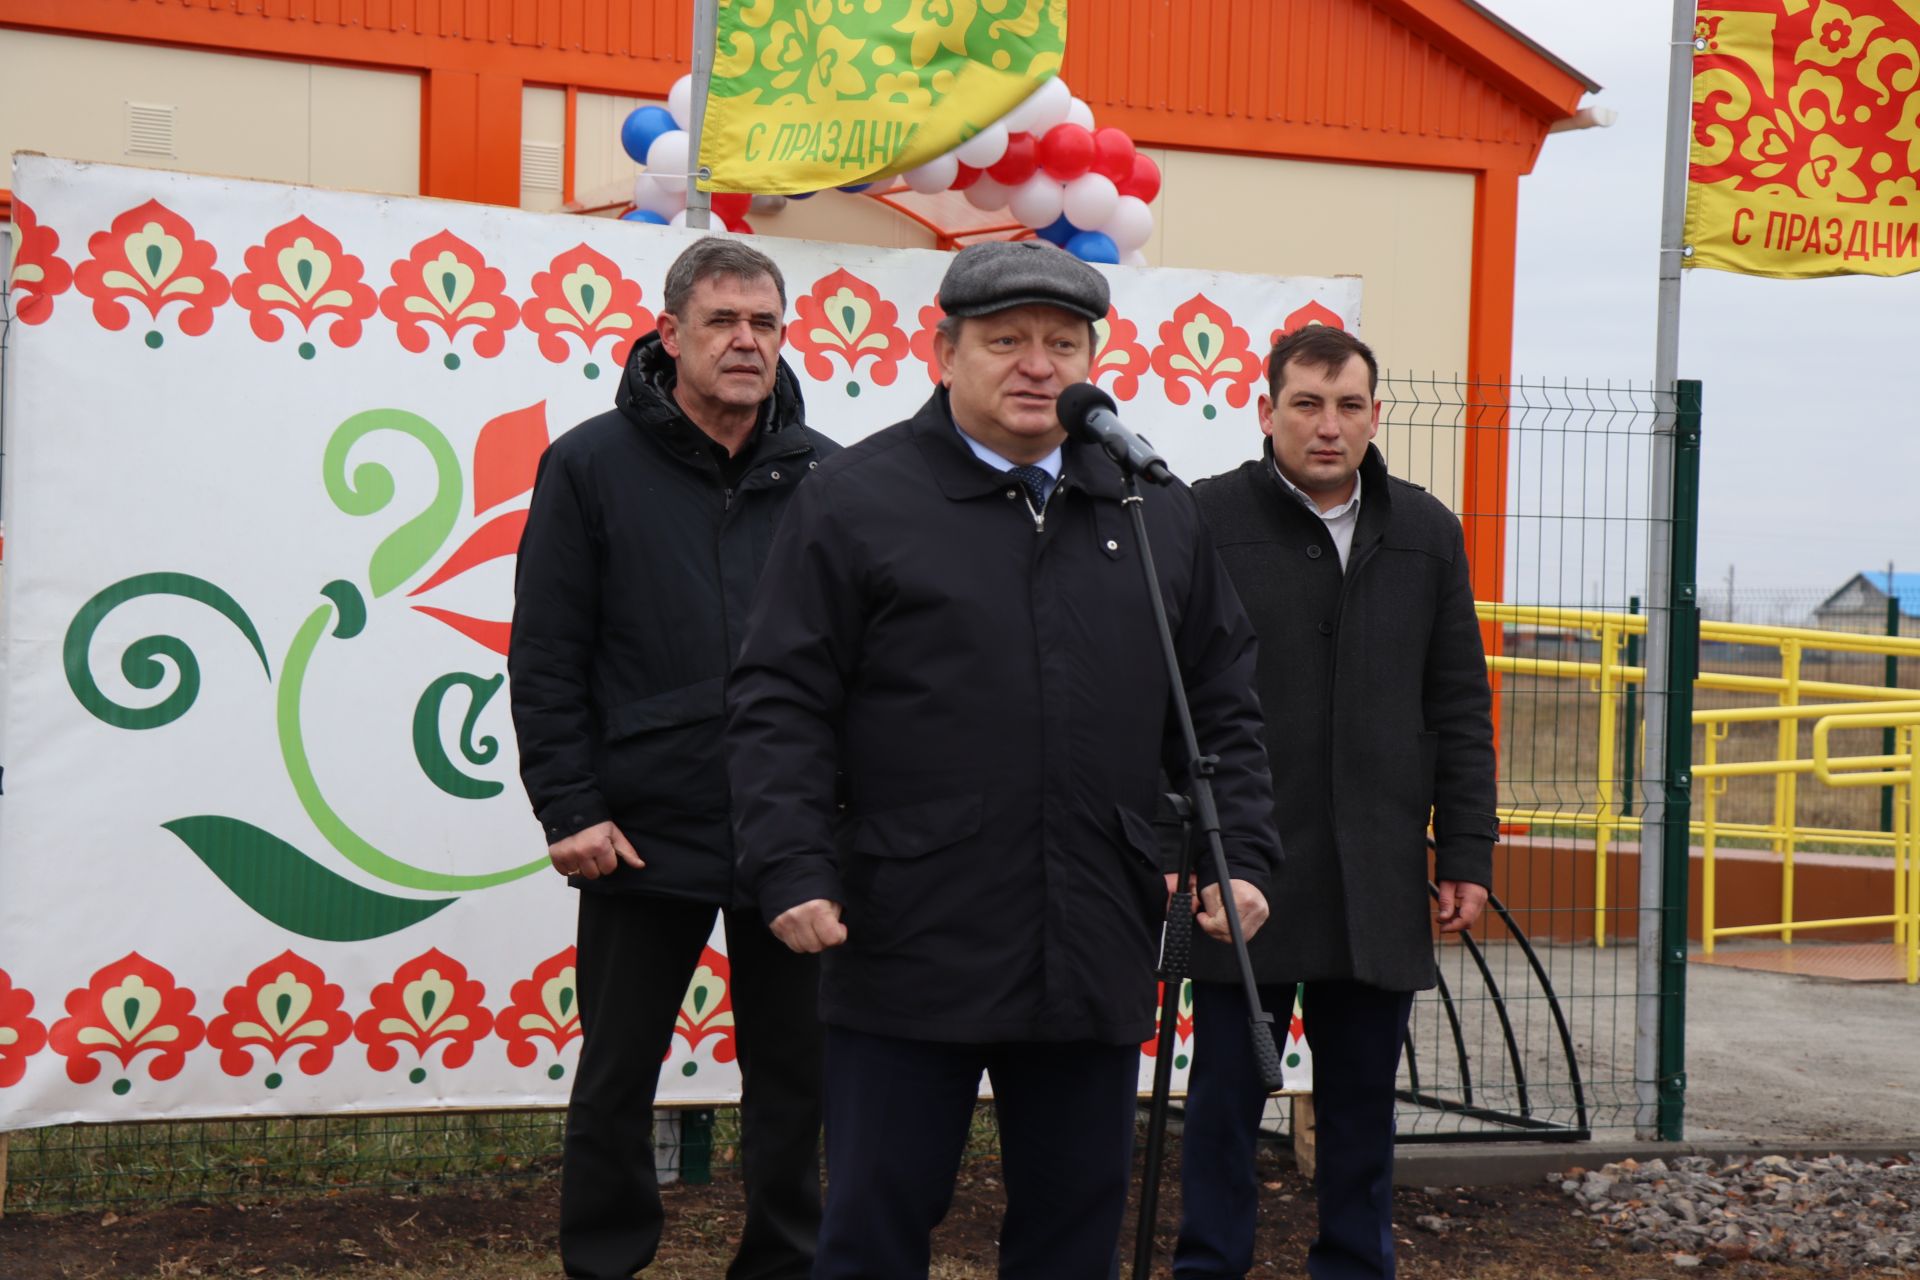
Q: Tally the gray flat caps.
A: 1